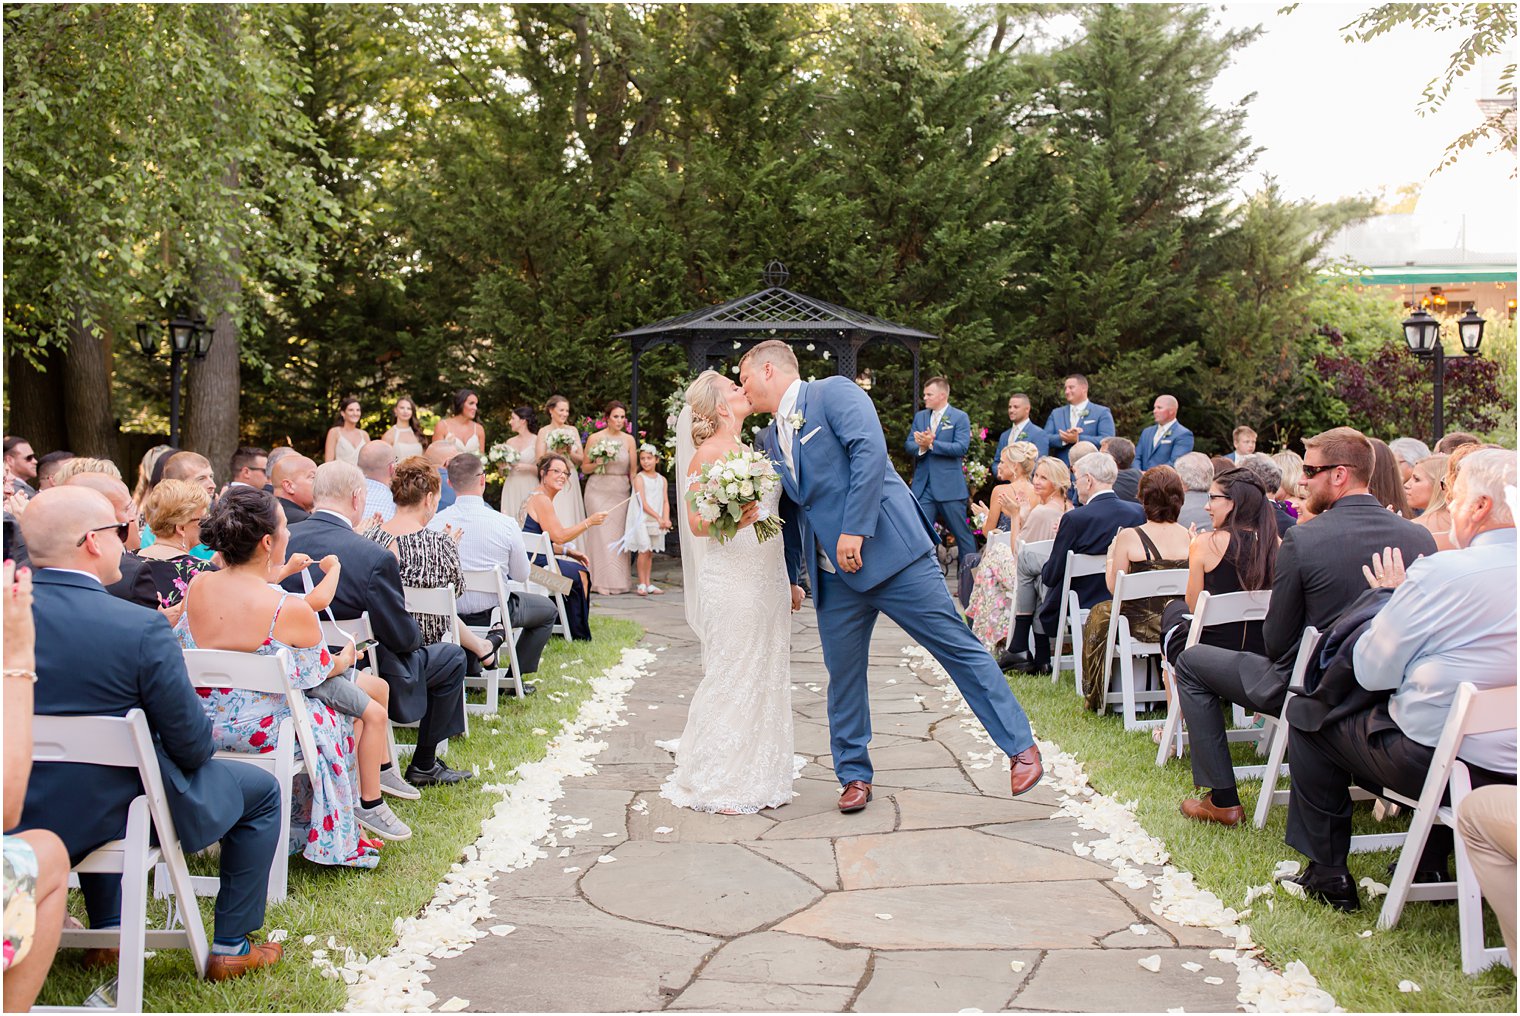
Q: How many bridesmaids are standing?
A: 6